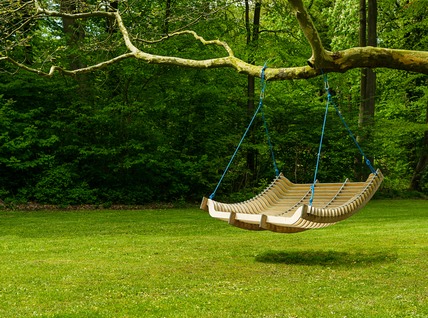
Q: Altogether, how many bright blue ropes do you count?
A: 4